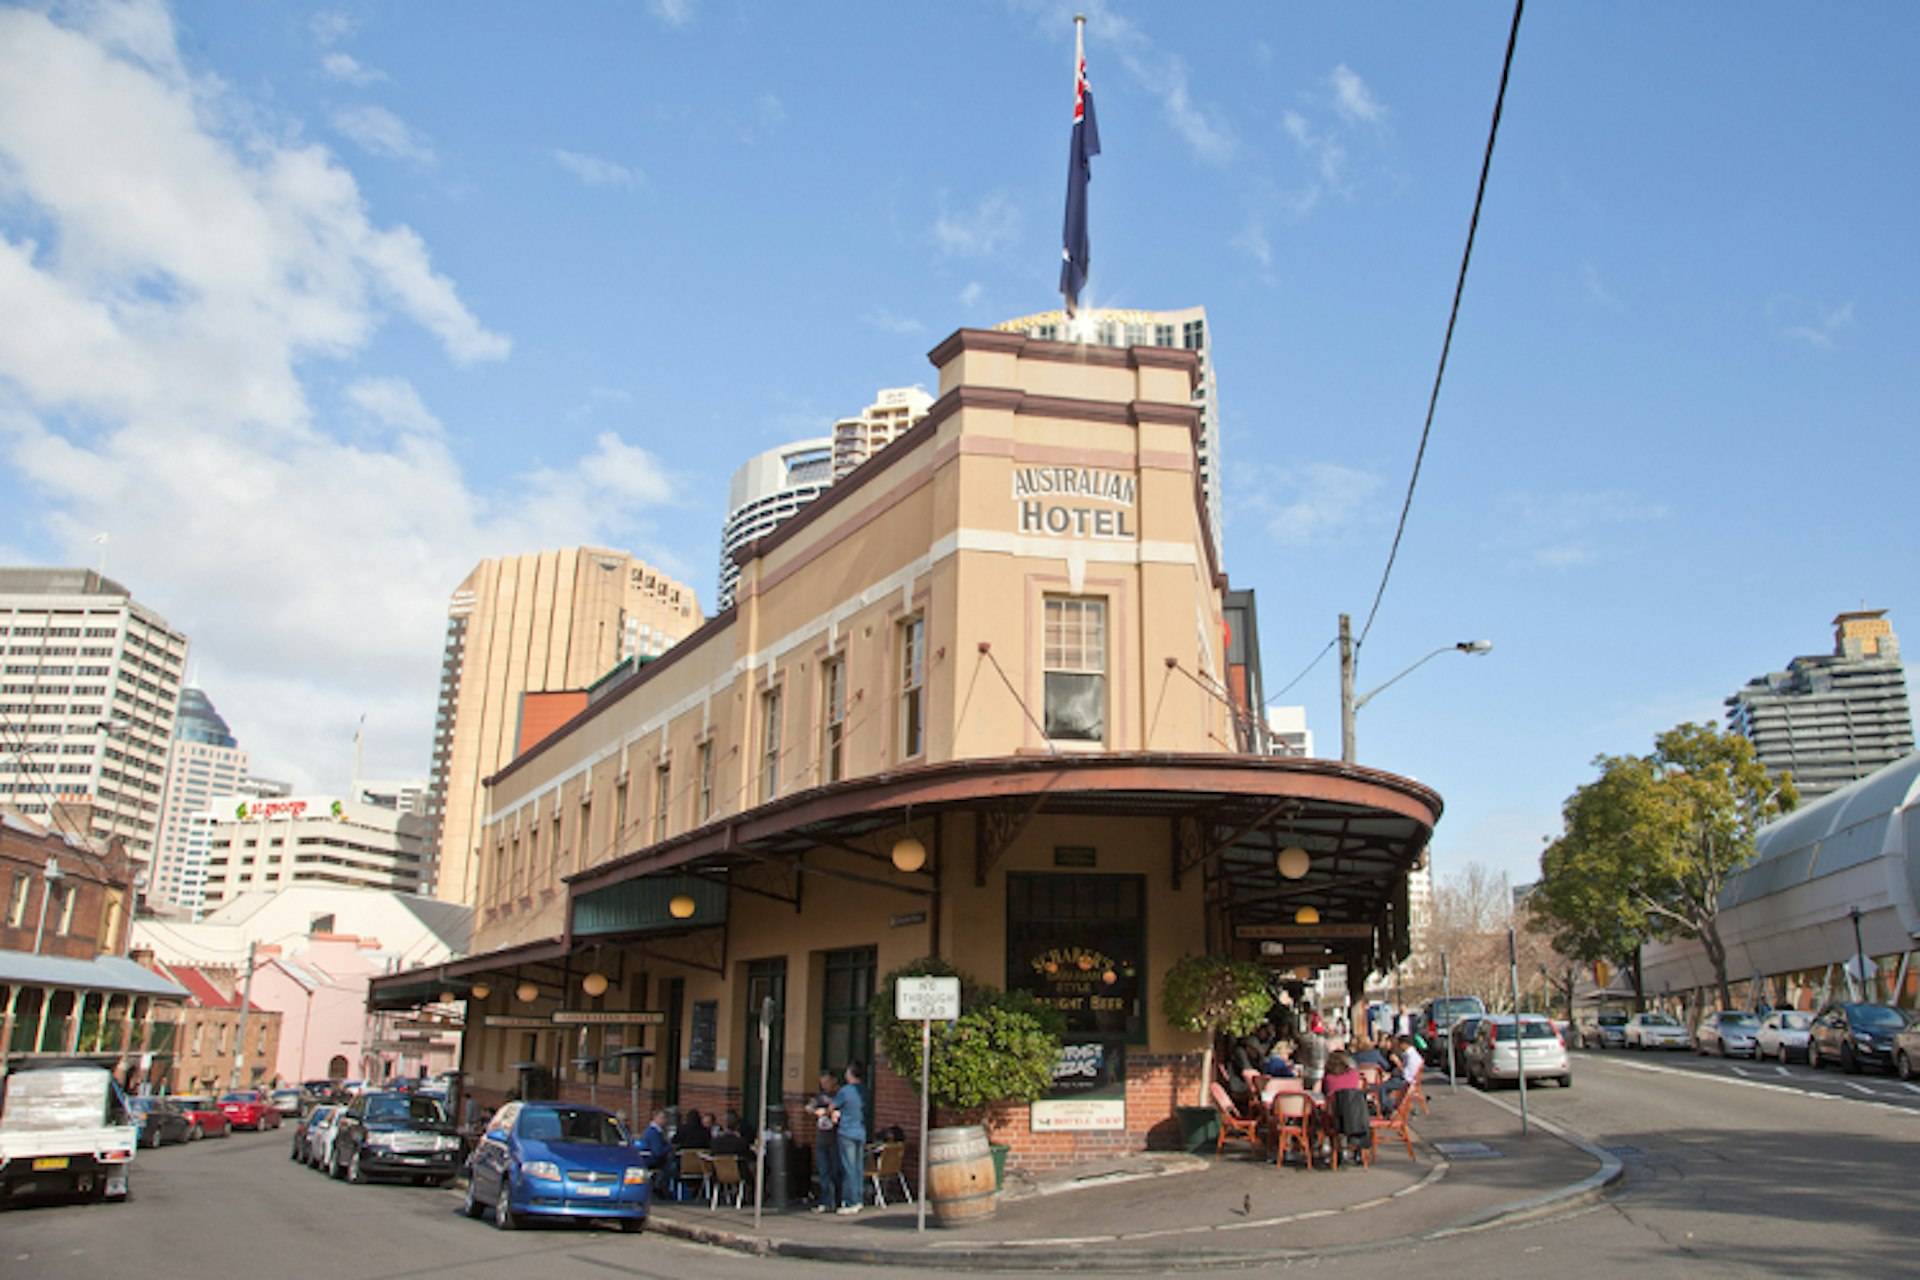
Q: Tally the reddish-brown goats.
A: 0